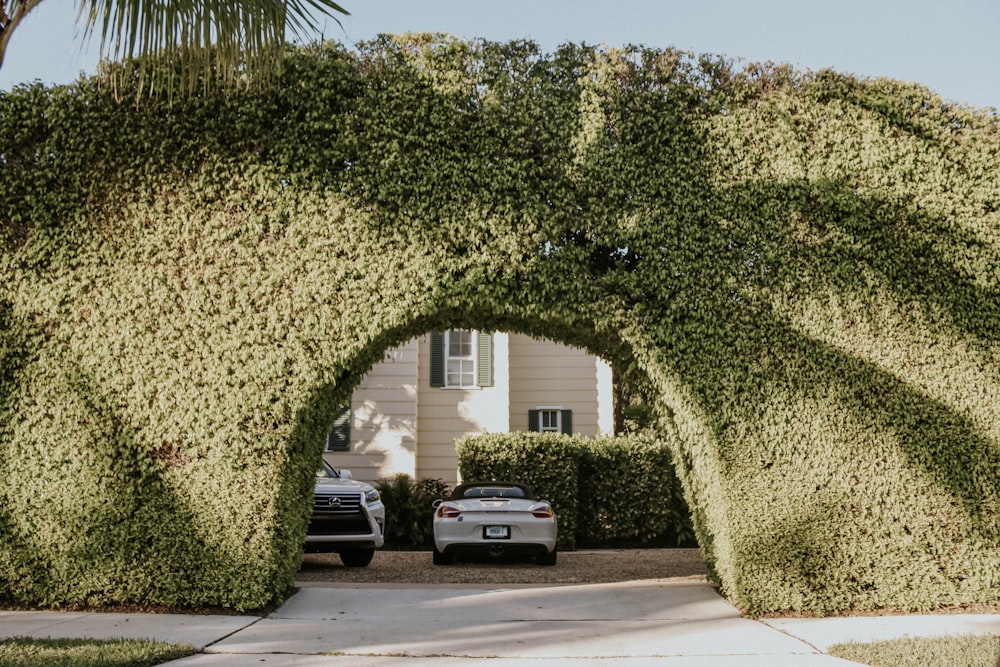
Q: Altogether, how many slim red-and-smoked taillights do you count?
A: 2